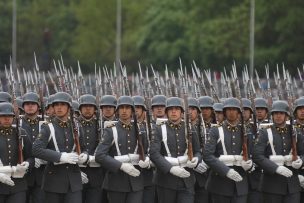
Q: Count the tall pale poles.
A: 3